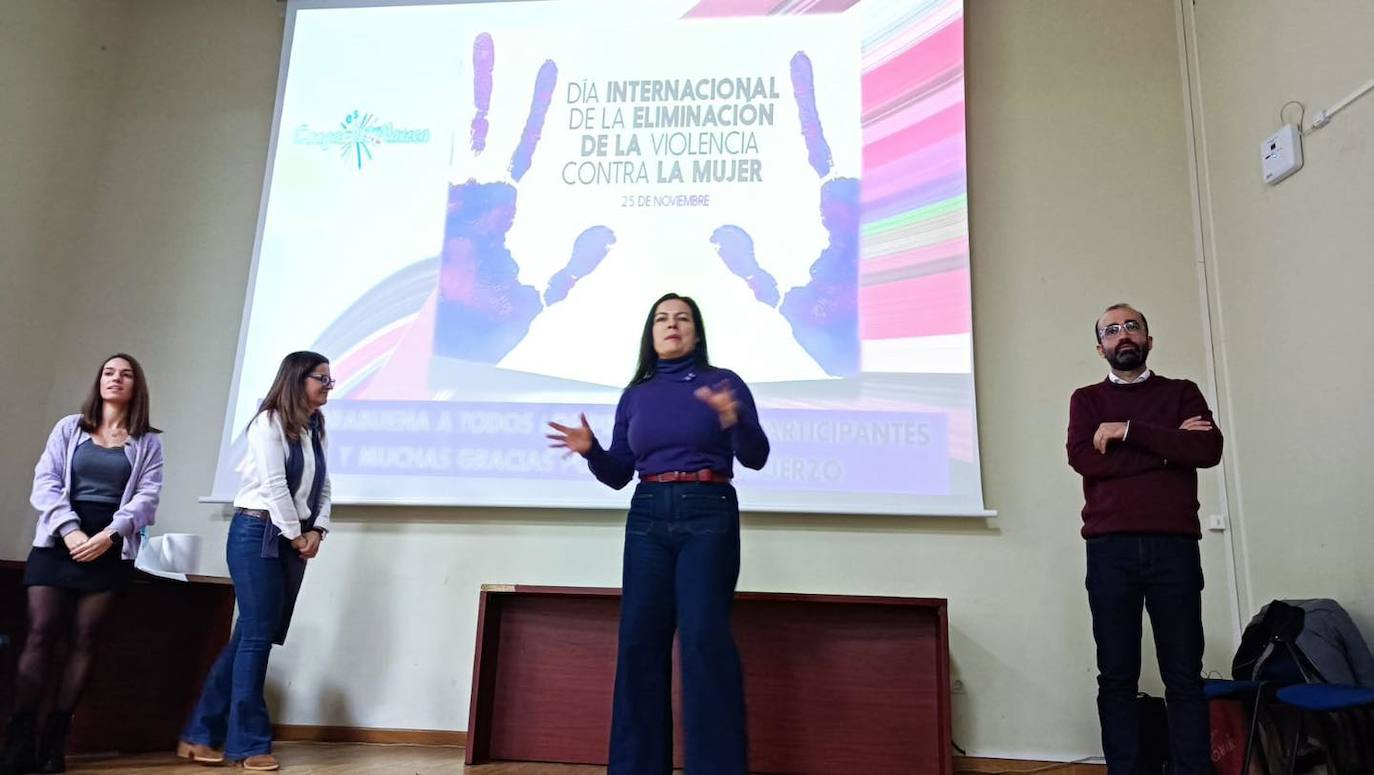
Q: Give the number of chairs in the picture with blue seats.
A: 2